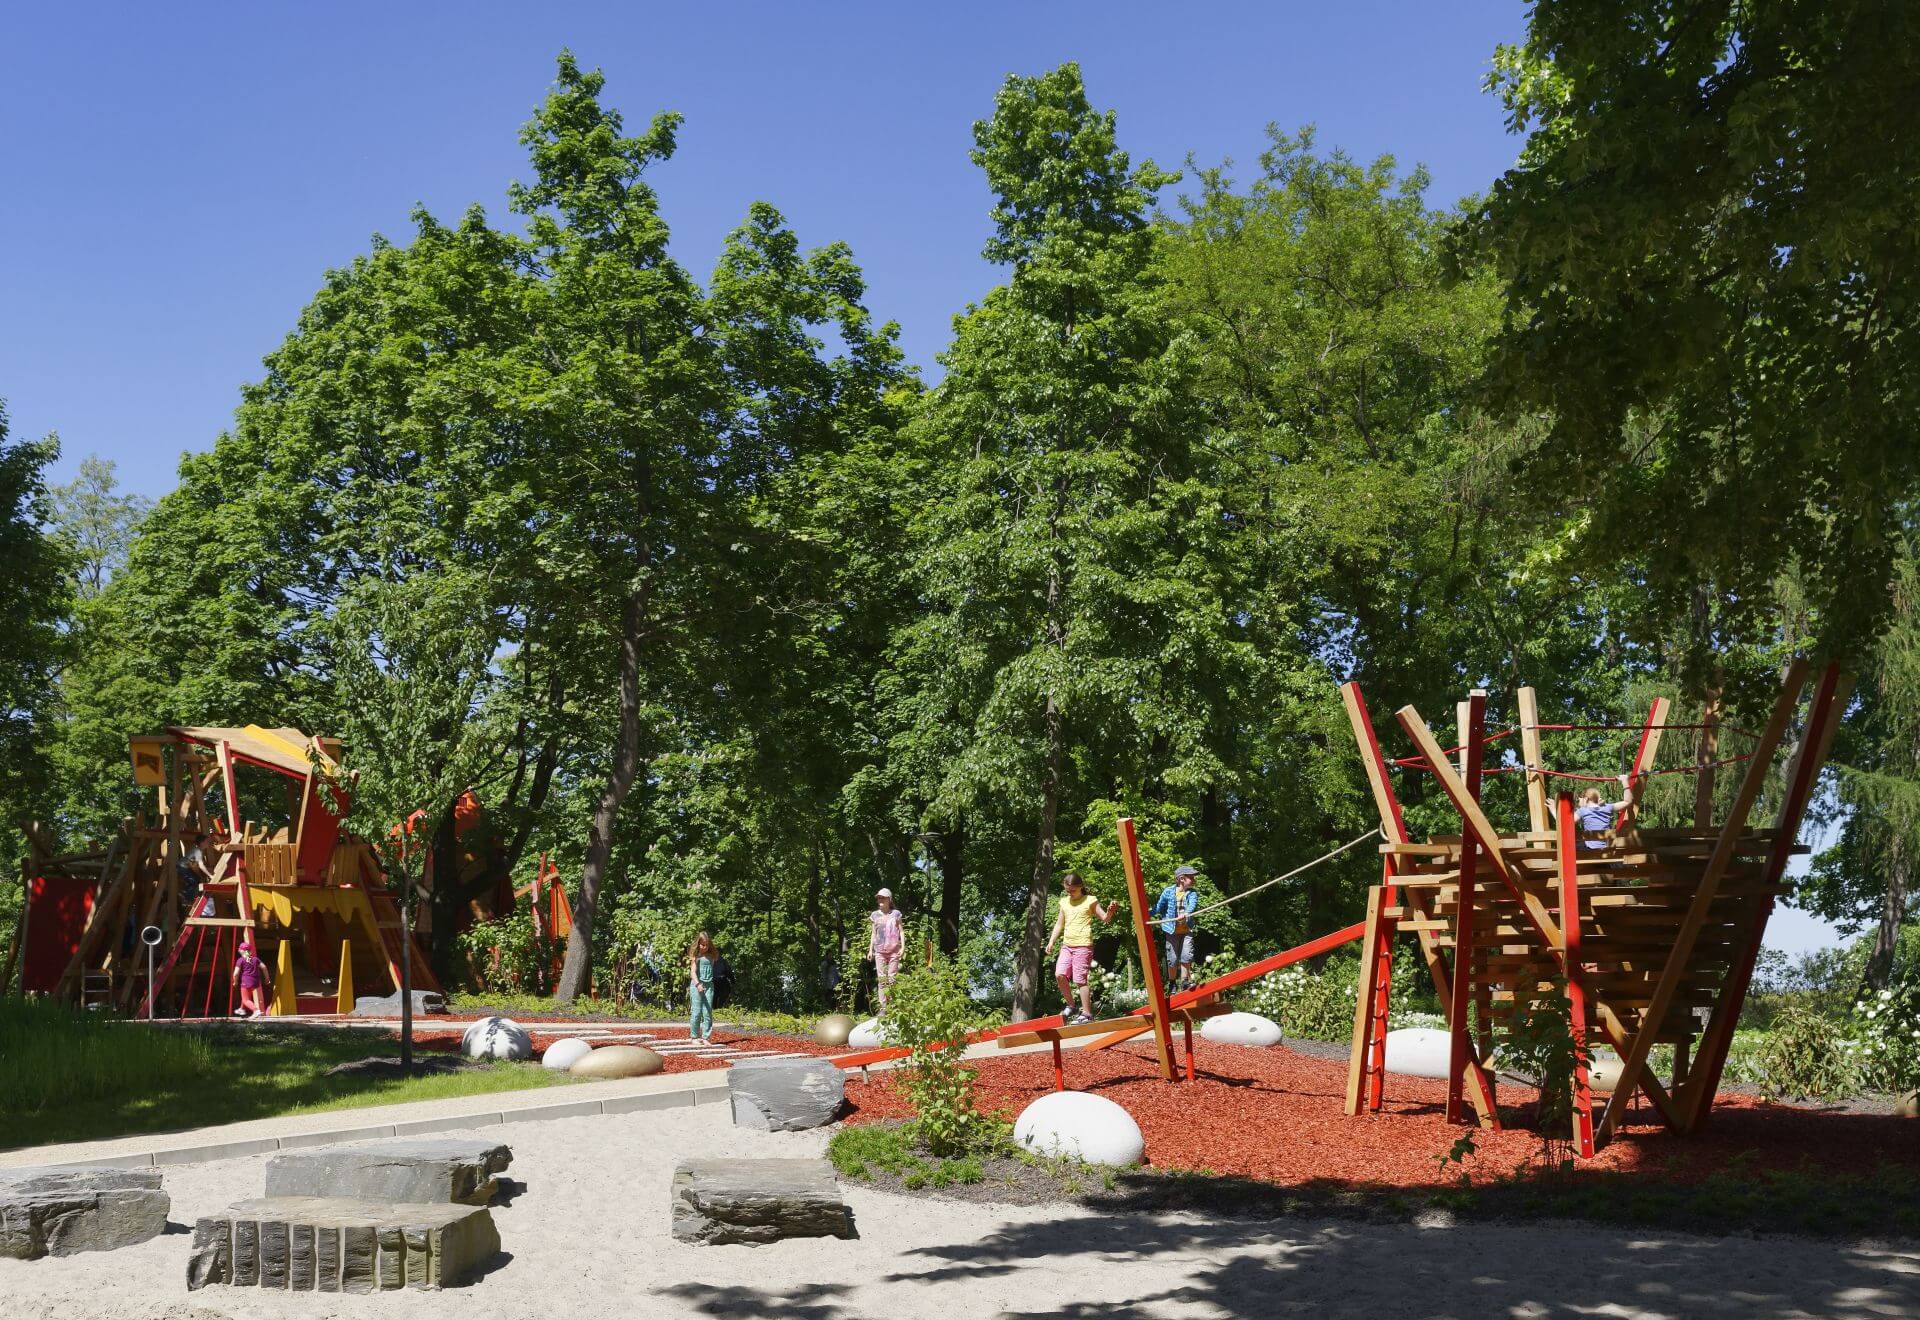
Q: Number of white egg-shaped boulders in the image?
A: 6